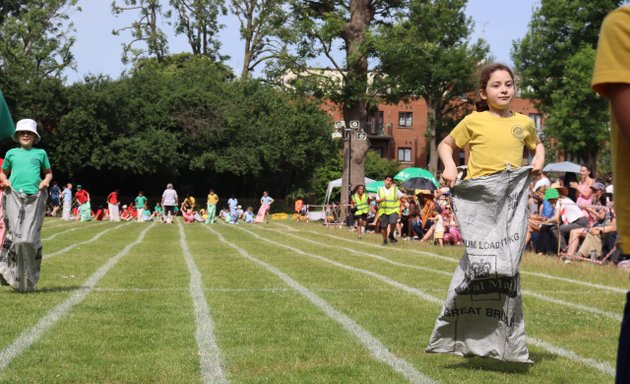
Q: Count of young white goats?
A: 0